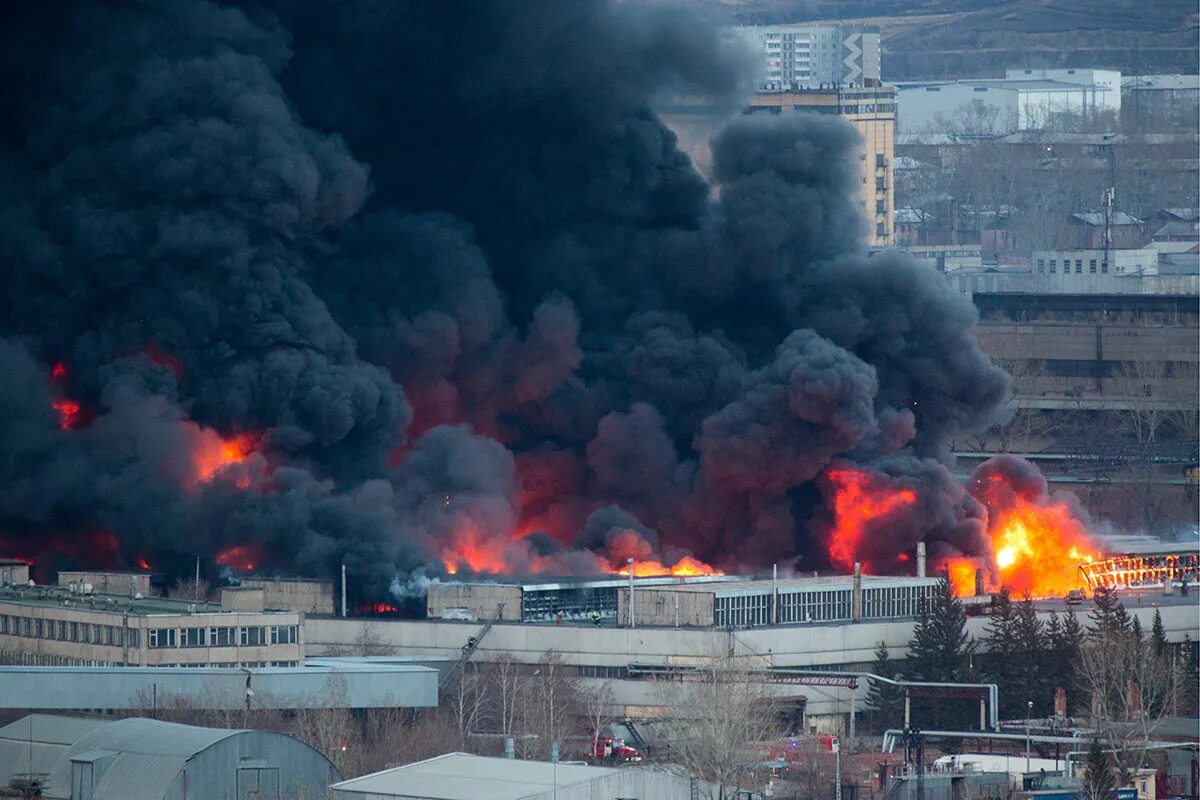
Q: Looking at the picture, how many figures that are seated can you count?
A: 0